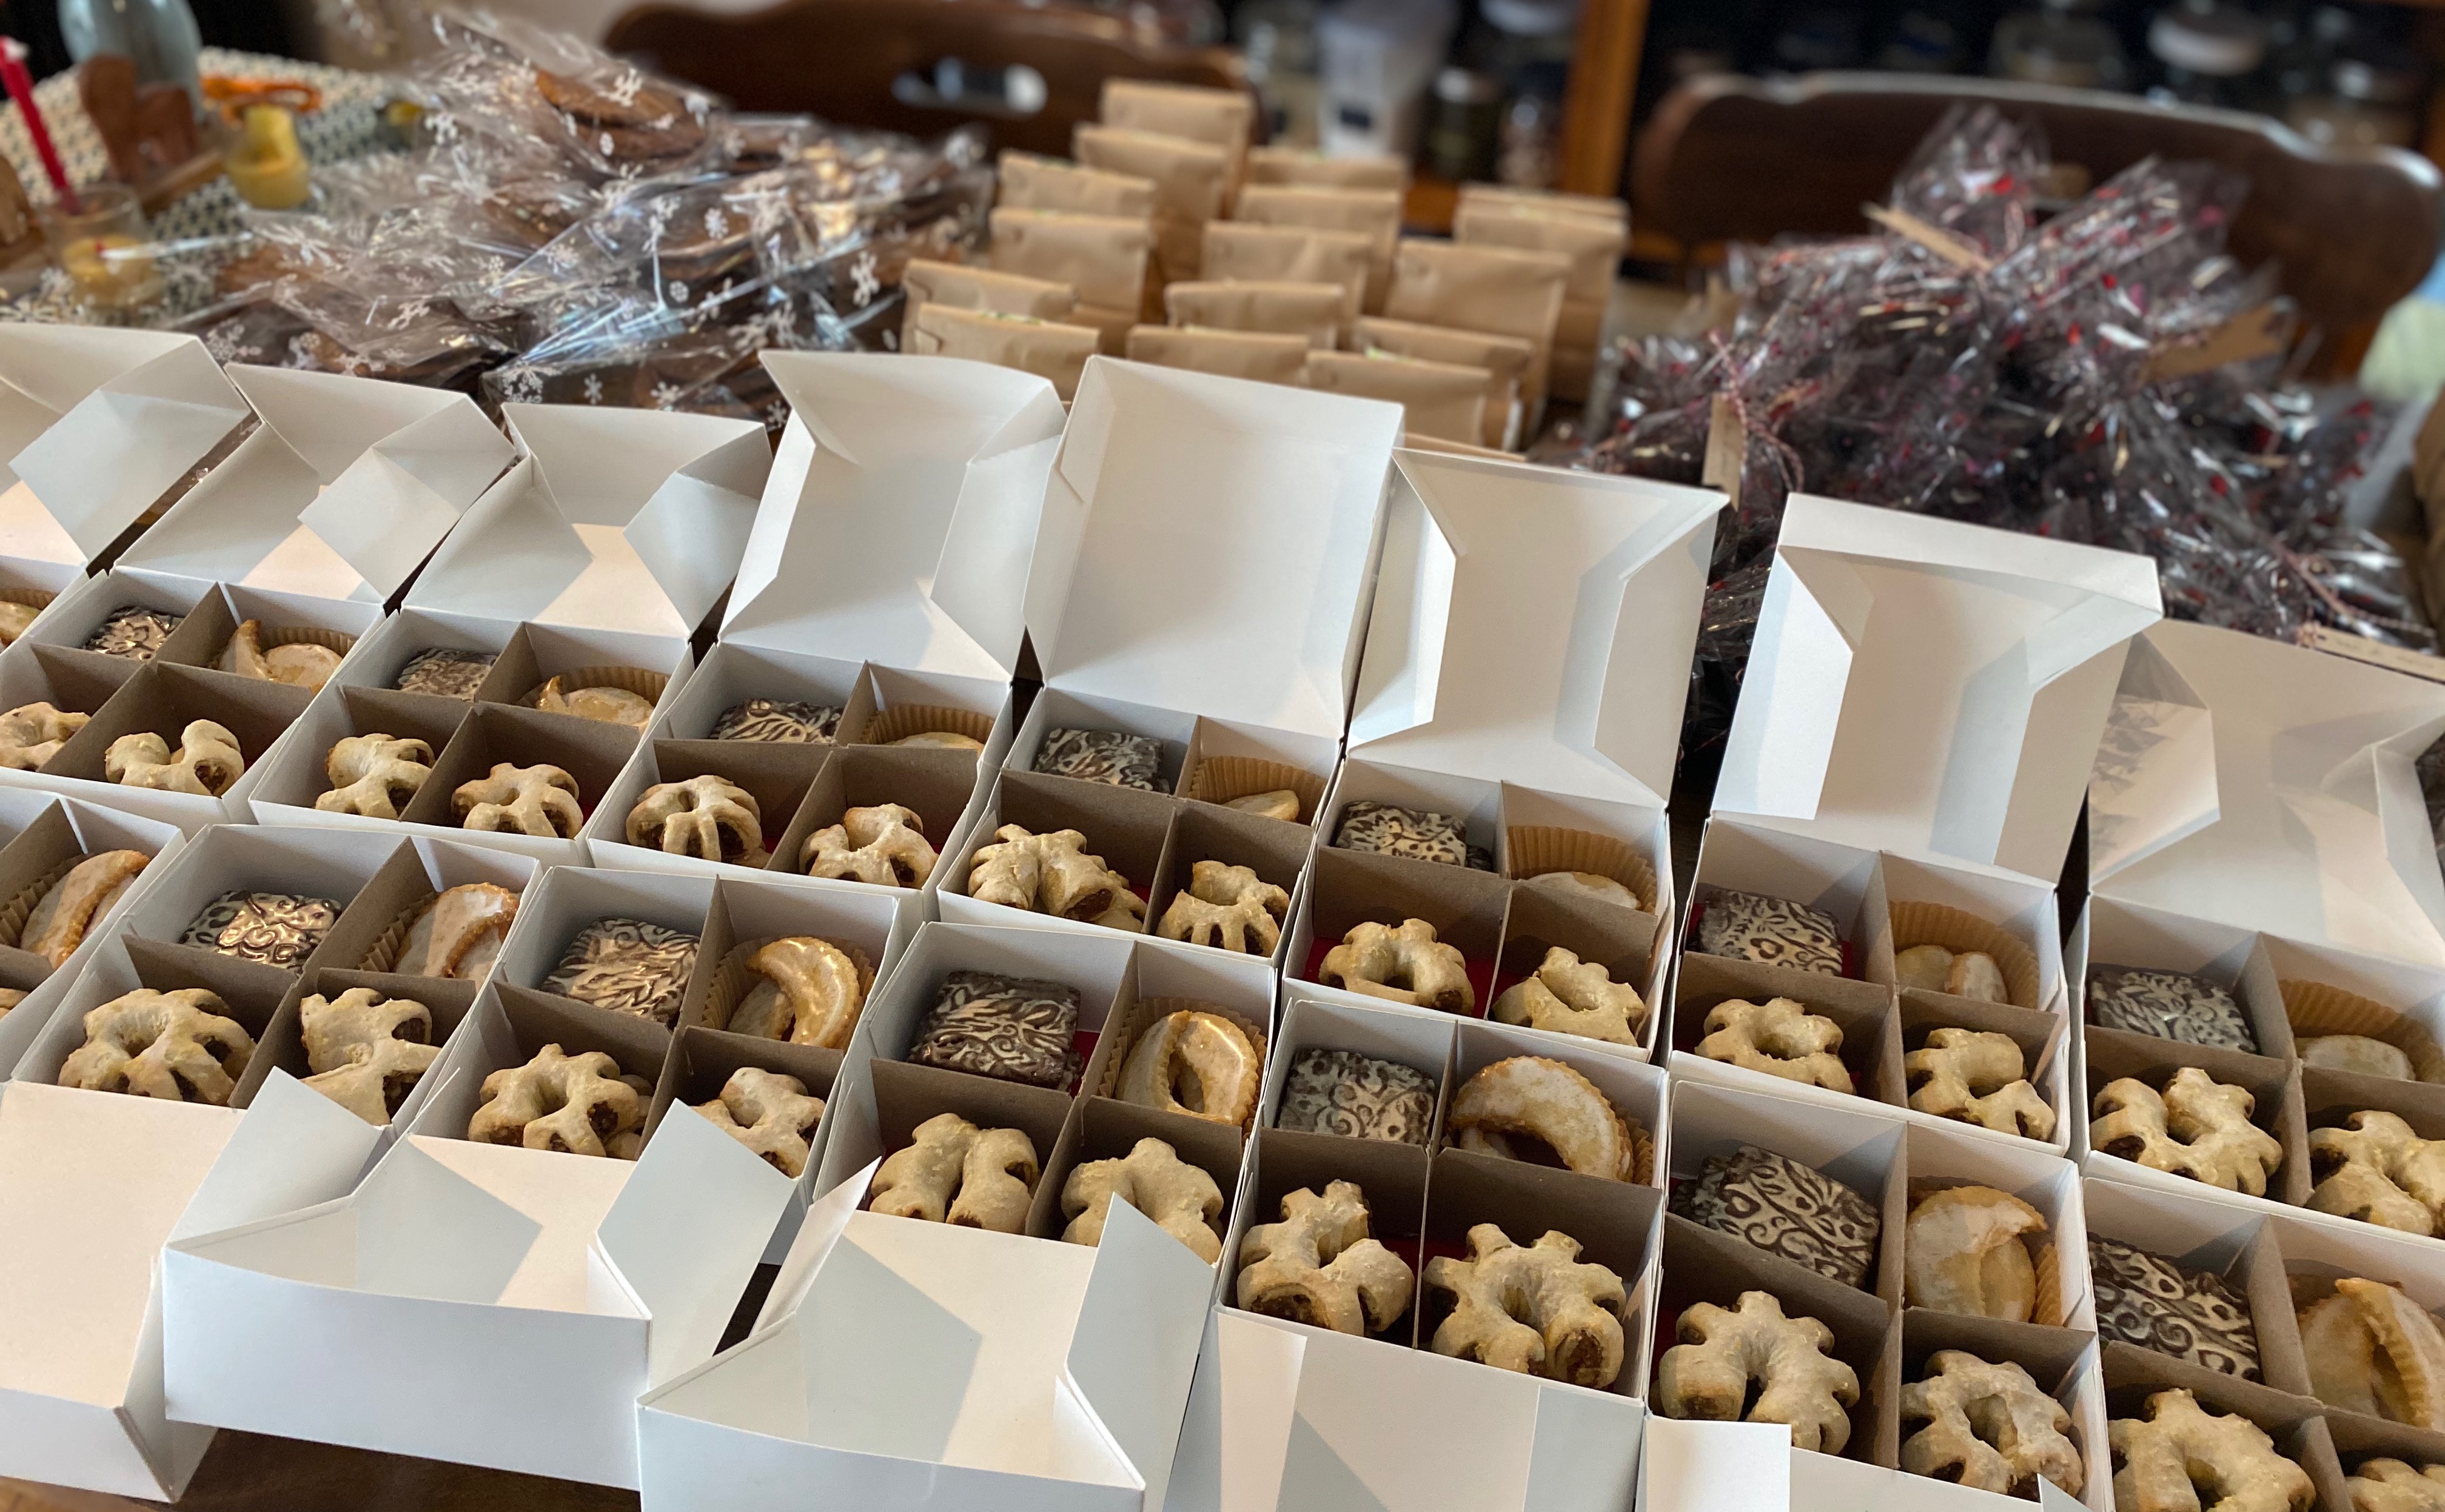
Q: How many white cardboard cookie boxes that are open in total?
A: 15